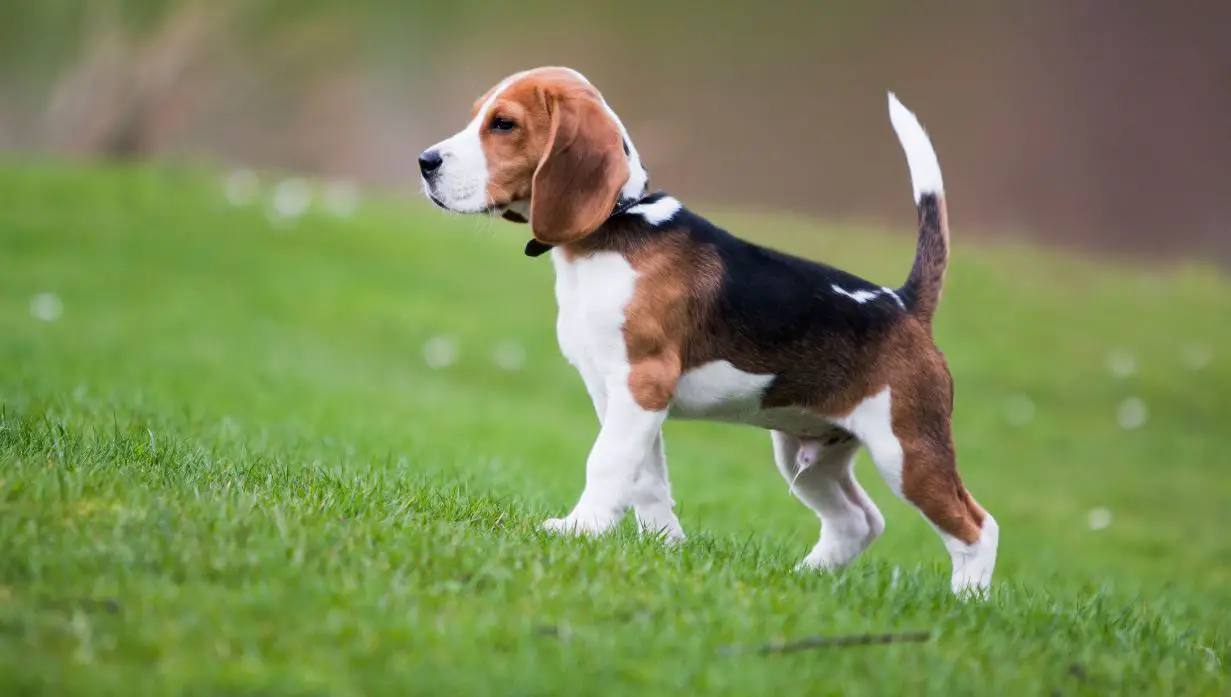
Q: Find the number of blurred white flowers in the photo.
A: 11